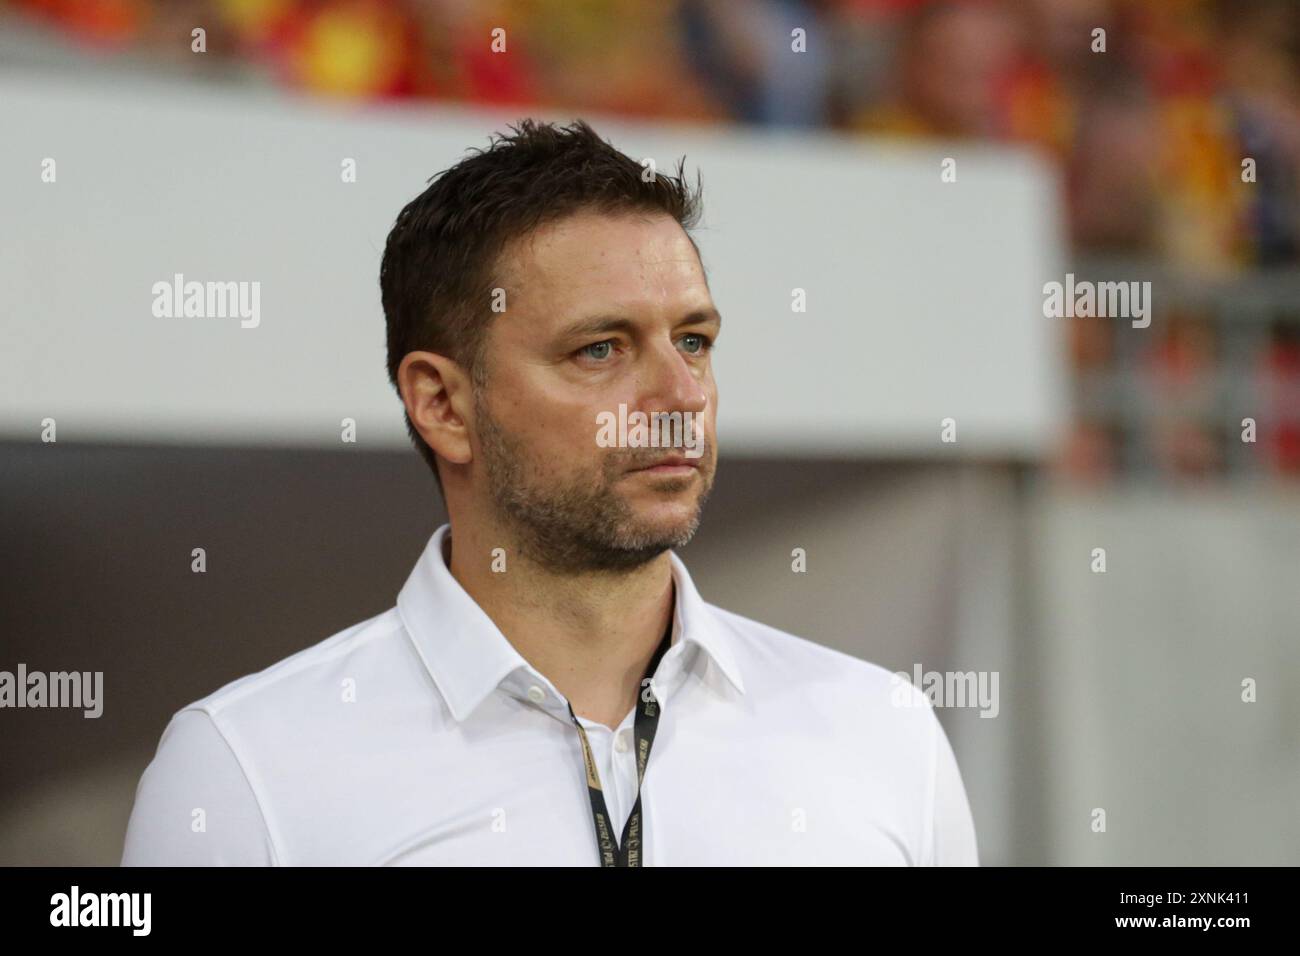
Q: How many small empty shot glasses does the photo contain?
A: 0